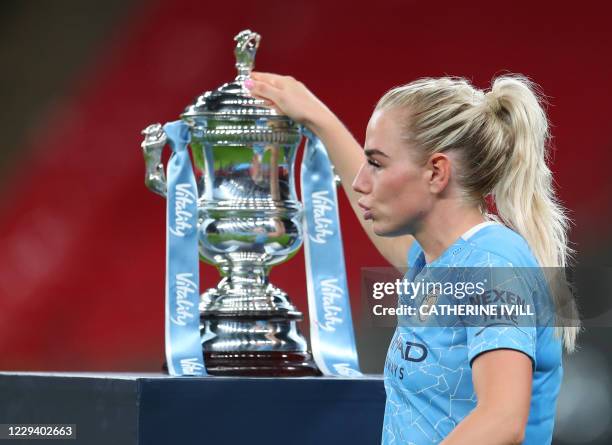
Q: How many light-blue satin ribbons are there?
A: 2